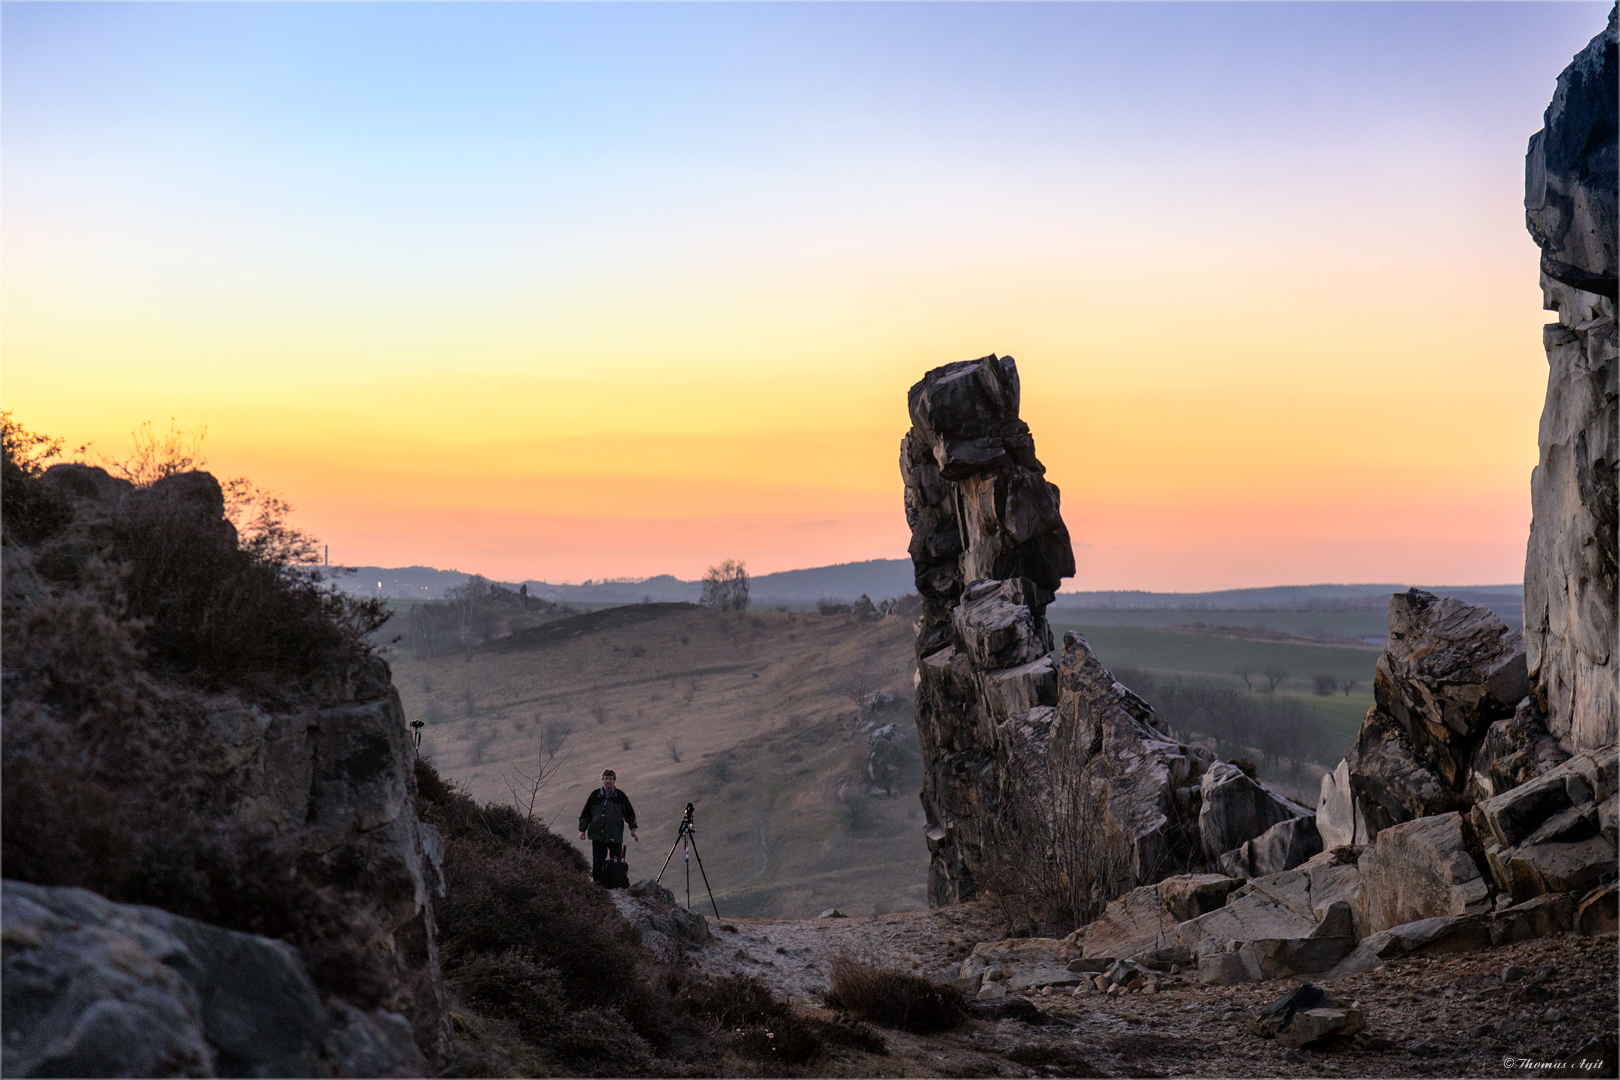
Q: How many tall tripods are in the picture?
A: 1